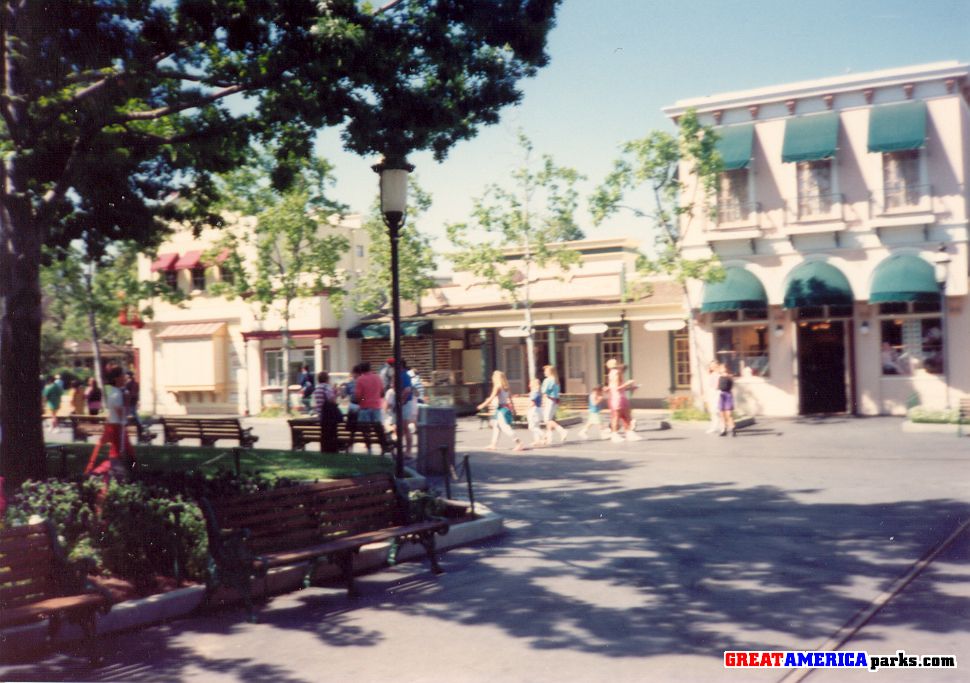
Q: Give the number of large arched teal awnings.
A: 3